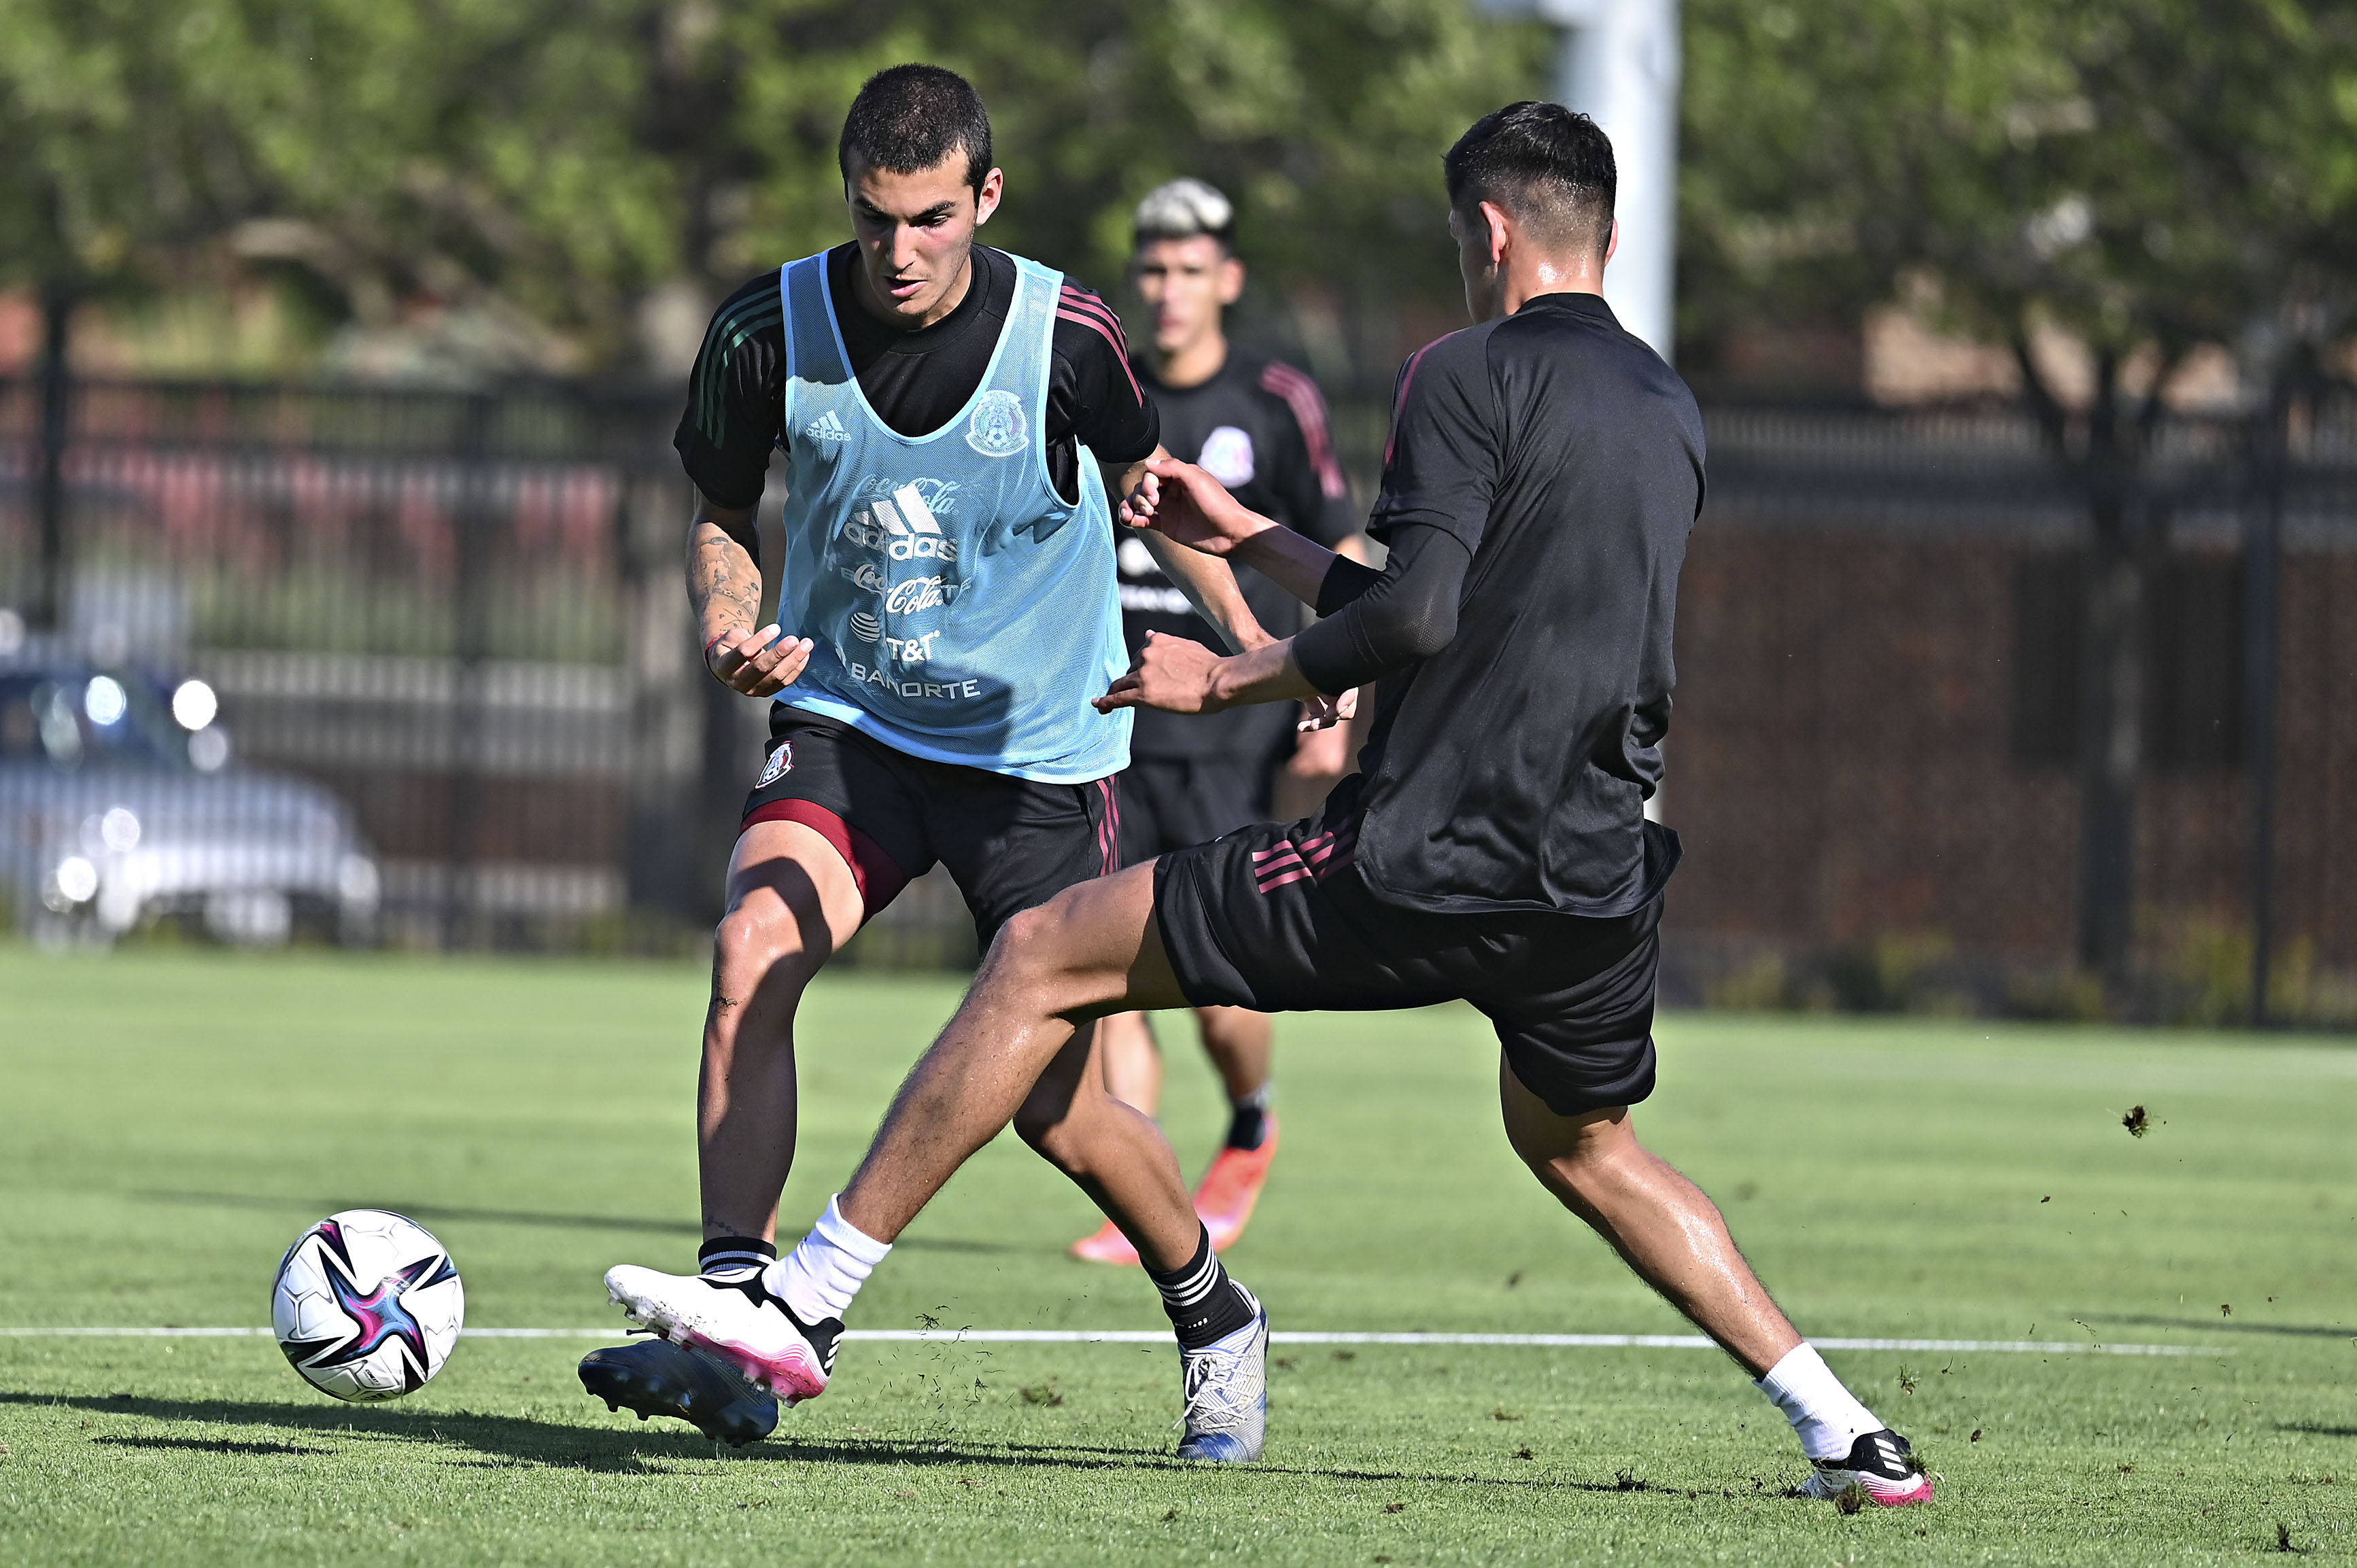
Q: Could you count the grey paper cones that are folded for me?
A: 0